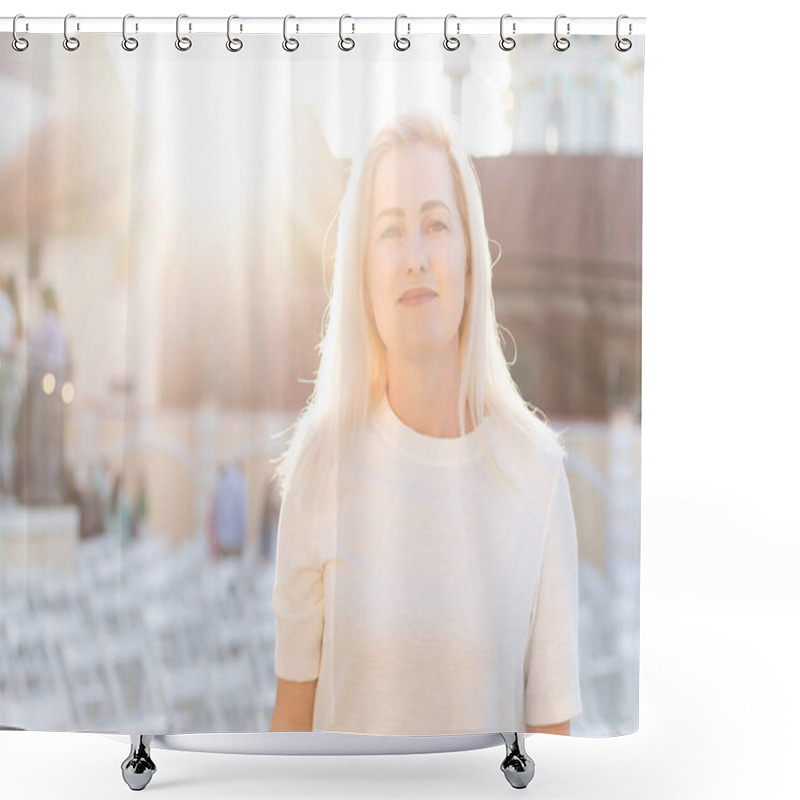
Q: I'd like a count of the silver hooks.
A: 12